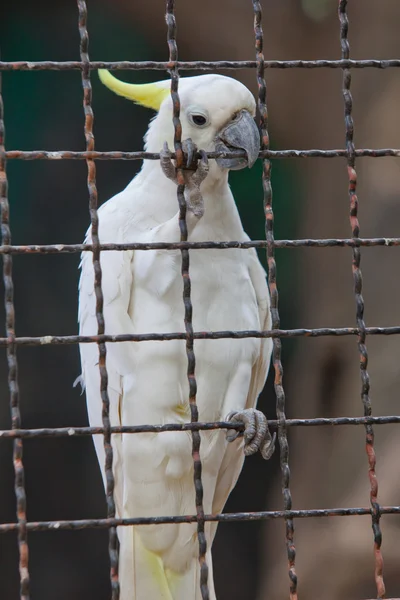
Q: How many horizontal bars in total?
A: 6